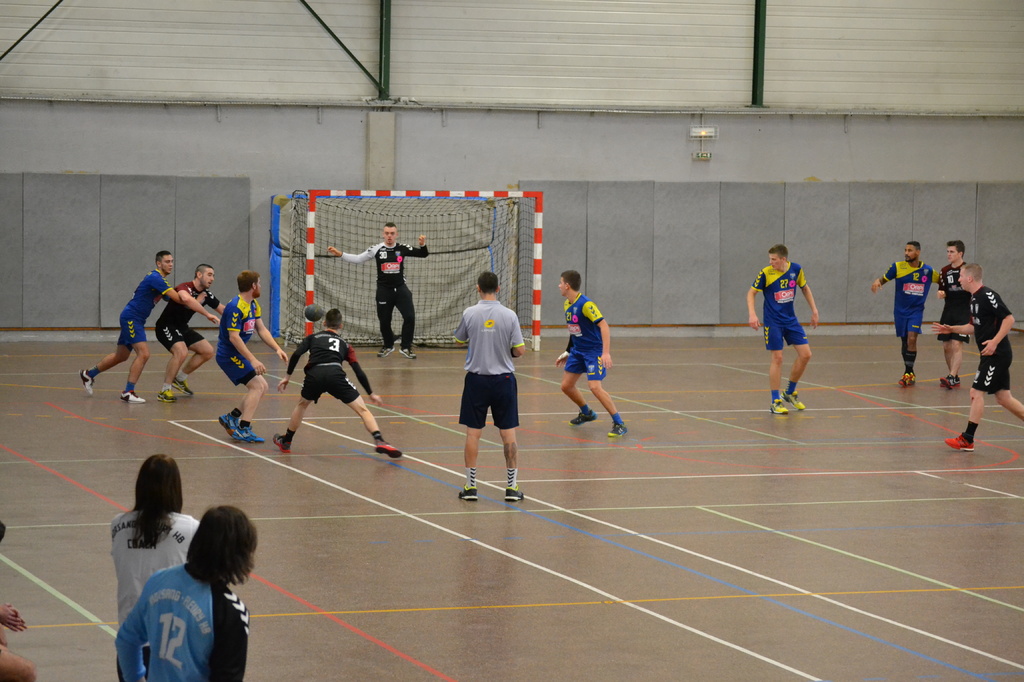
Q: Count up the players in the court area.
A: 10